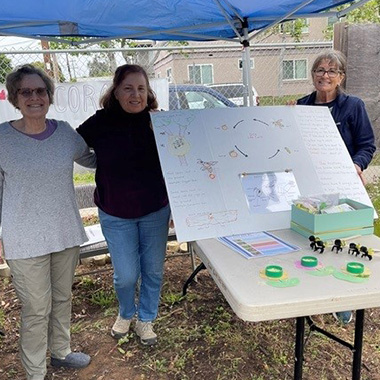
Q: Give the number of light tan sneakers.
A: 2